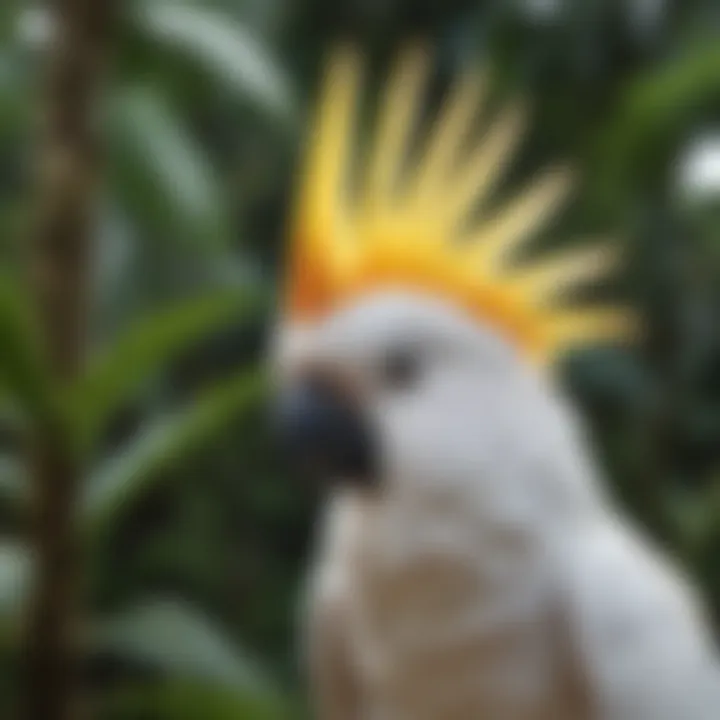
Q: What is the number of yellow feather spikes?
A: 7